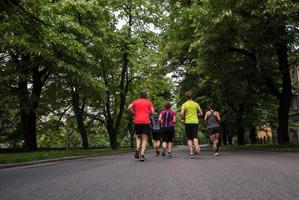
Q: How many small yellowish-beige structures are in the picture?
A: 1